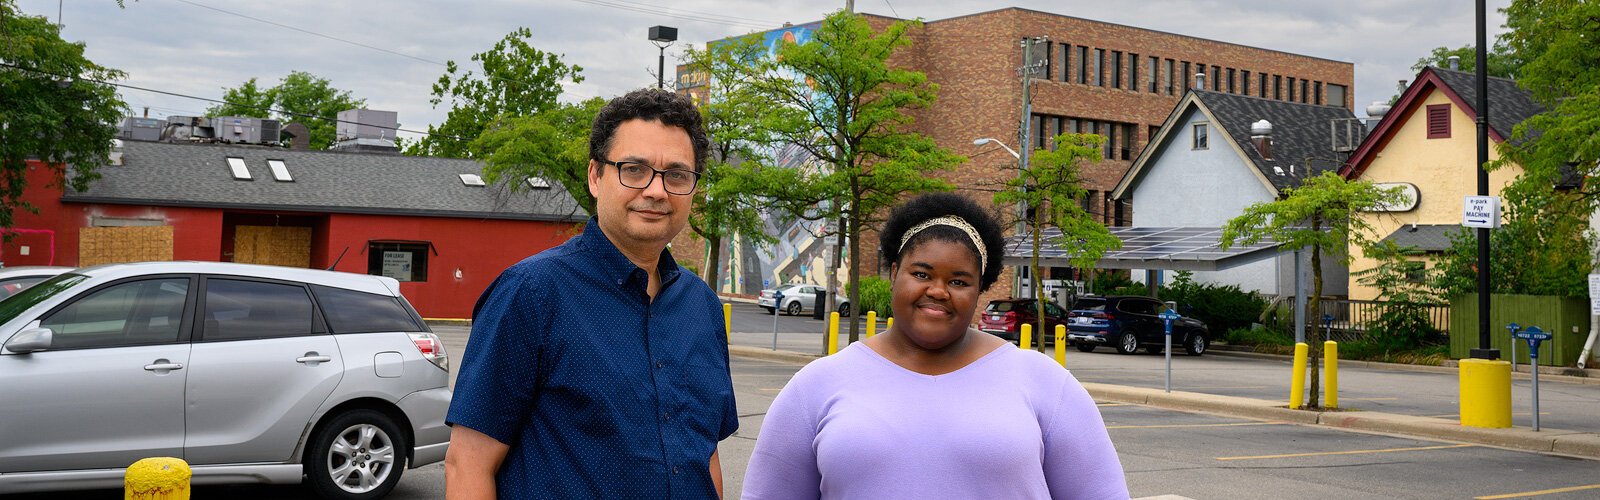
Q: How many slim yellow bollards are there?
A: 8